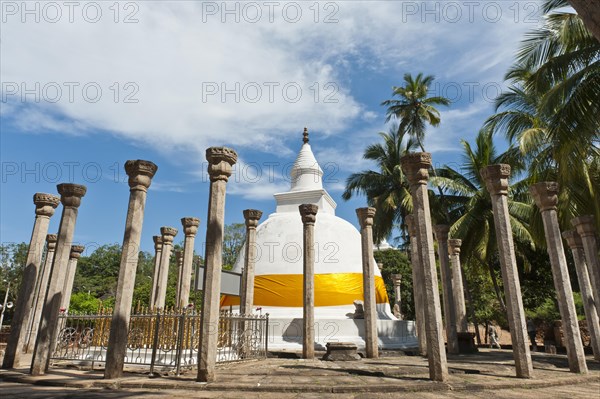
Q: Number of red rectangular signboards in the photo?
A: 0